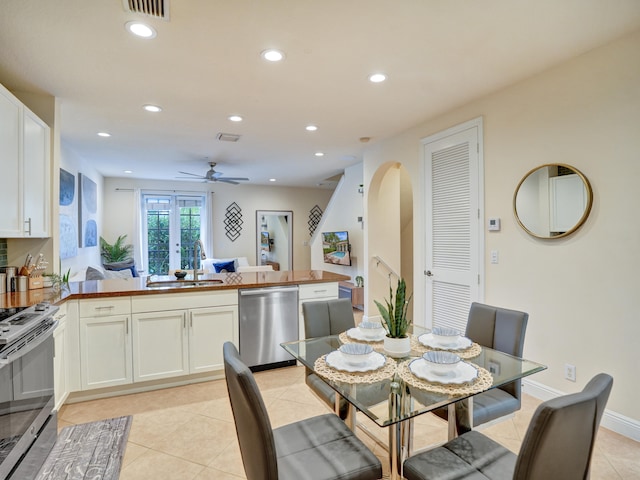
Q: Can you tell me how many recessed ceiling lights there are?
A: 10